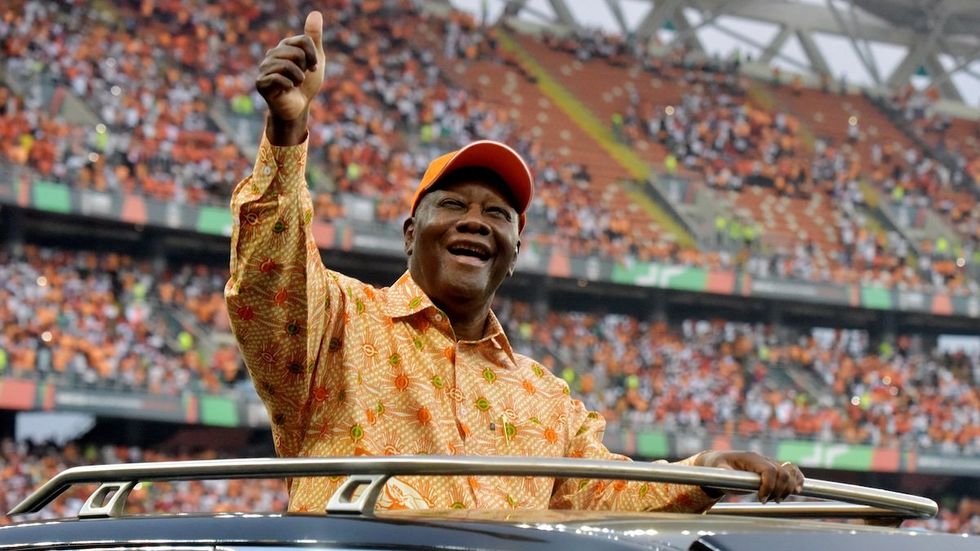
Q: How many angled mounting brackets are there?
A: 2